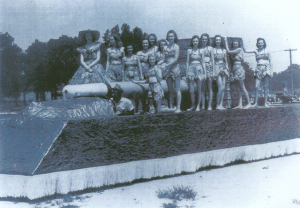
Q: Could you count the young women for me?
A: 13